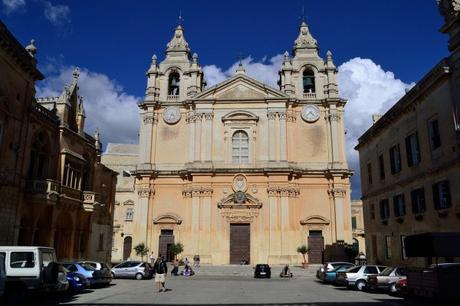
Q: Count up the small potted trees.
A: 3